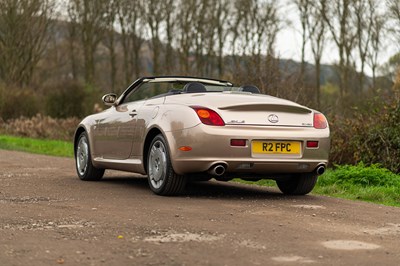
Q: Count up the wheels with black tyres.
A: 3